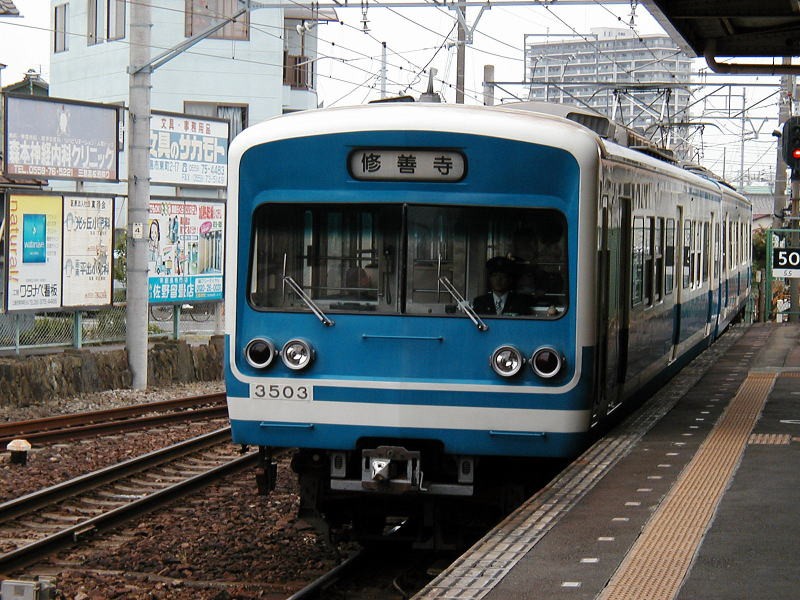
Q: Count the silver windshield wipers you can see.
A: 2